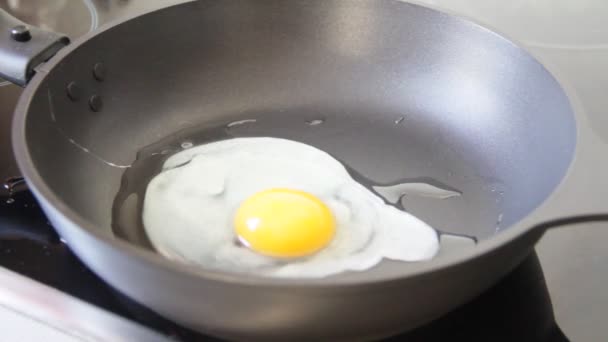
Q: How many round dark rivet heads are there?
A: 3